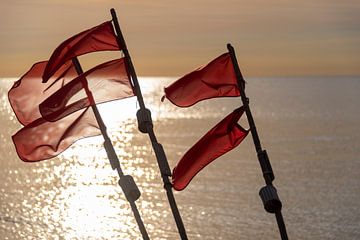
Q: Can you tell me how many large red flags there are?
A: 6